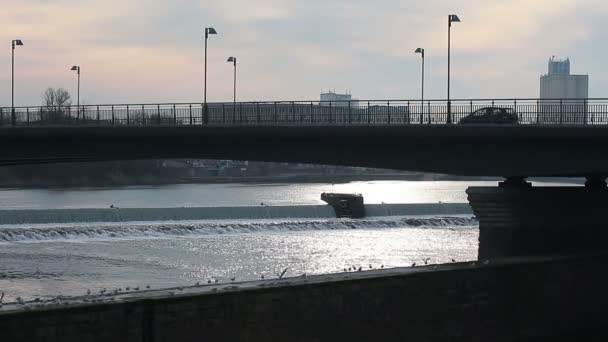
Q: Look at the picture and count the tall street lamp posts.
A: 6